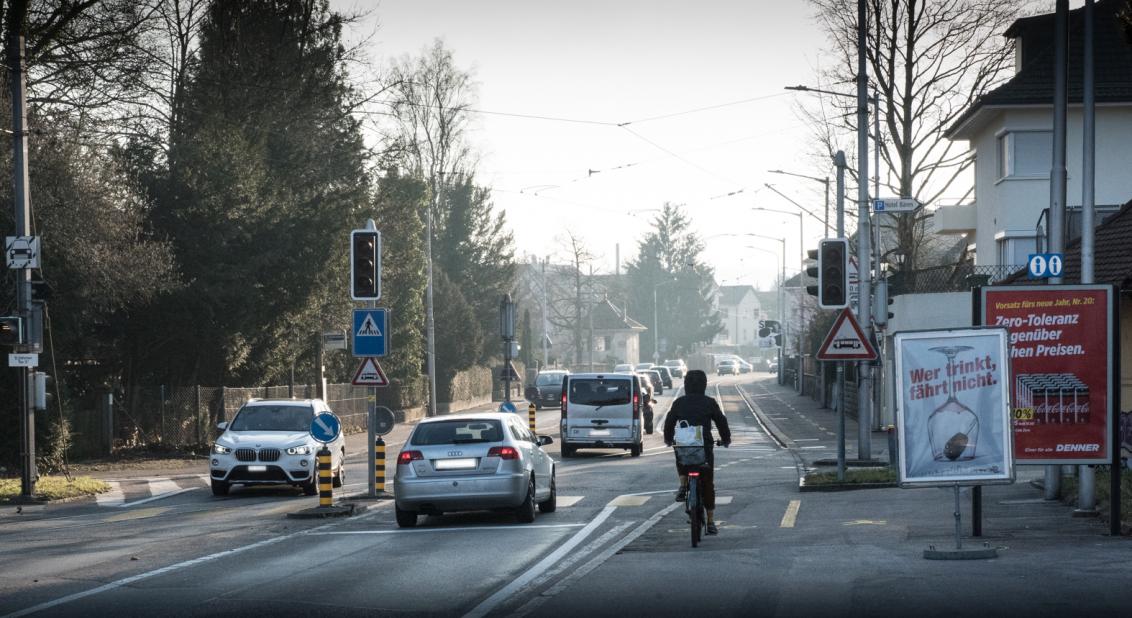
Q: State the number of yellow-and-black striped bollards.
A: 3